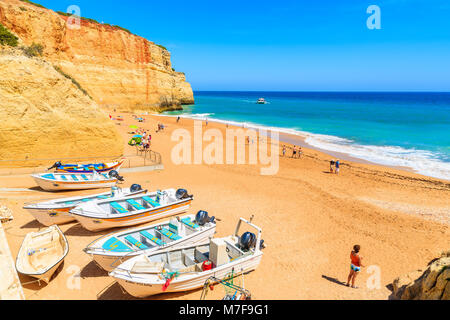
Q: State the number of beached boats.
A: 7